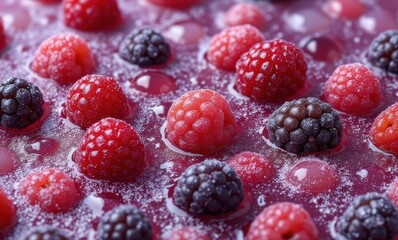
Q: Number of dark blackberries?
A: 8